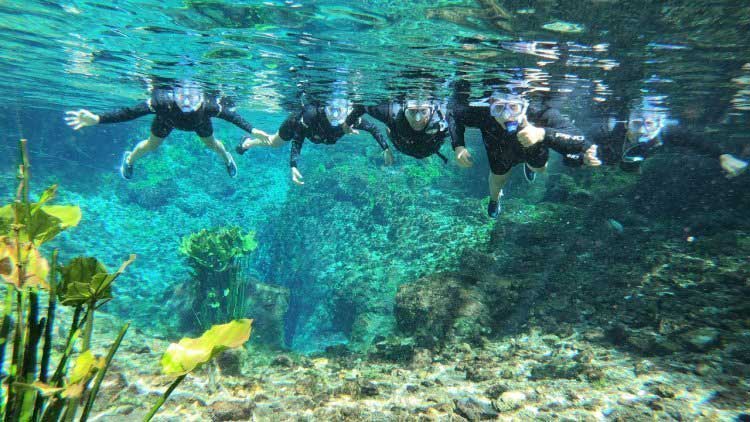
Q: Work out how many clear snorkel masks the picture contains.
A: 5